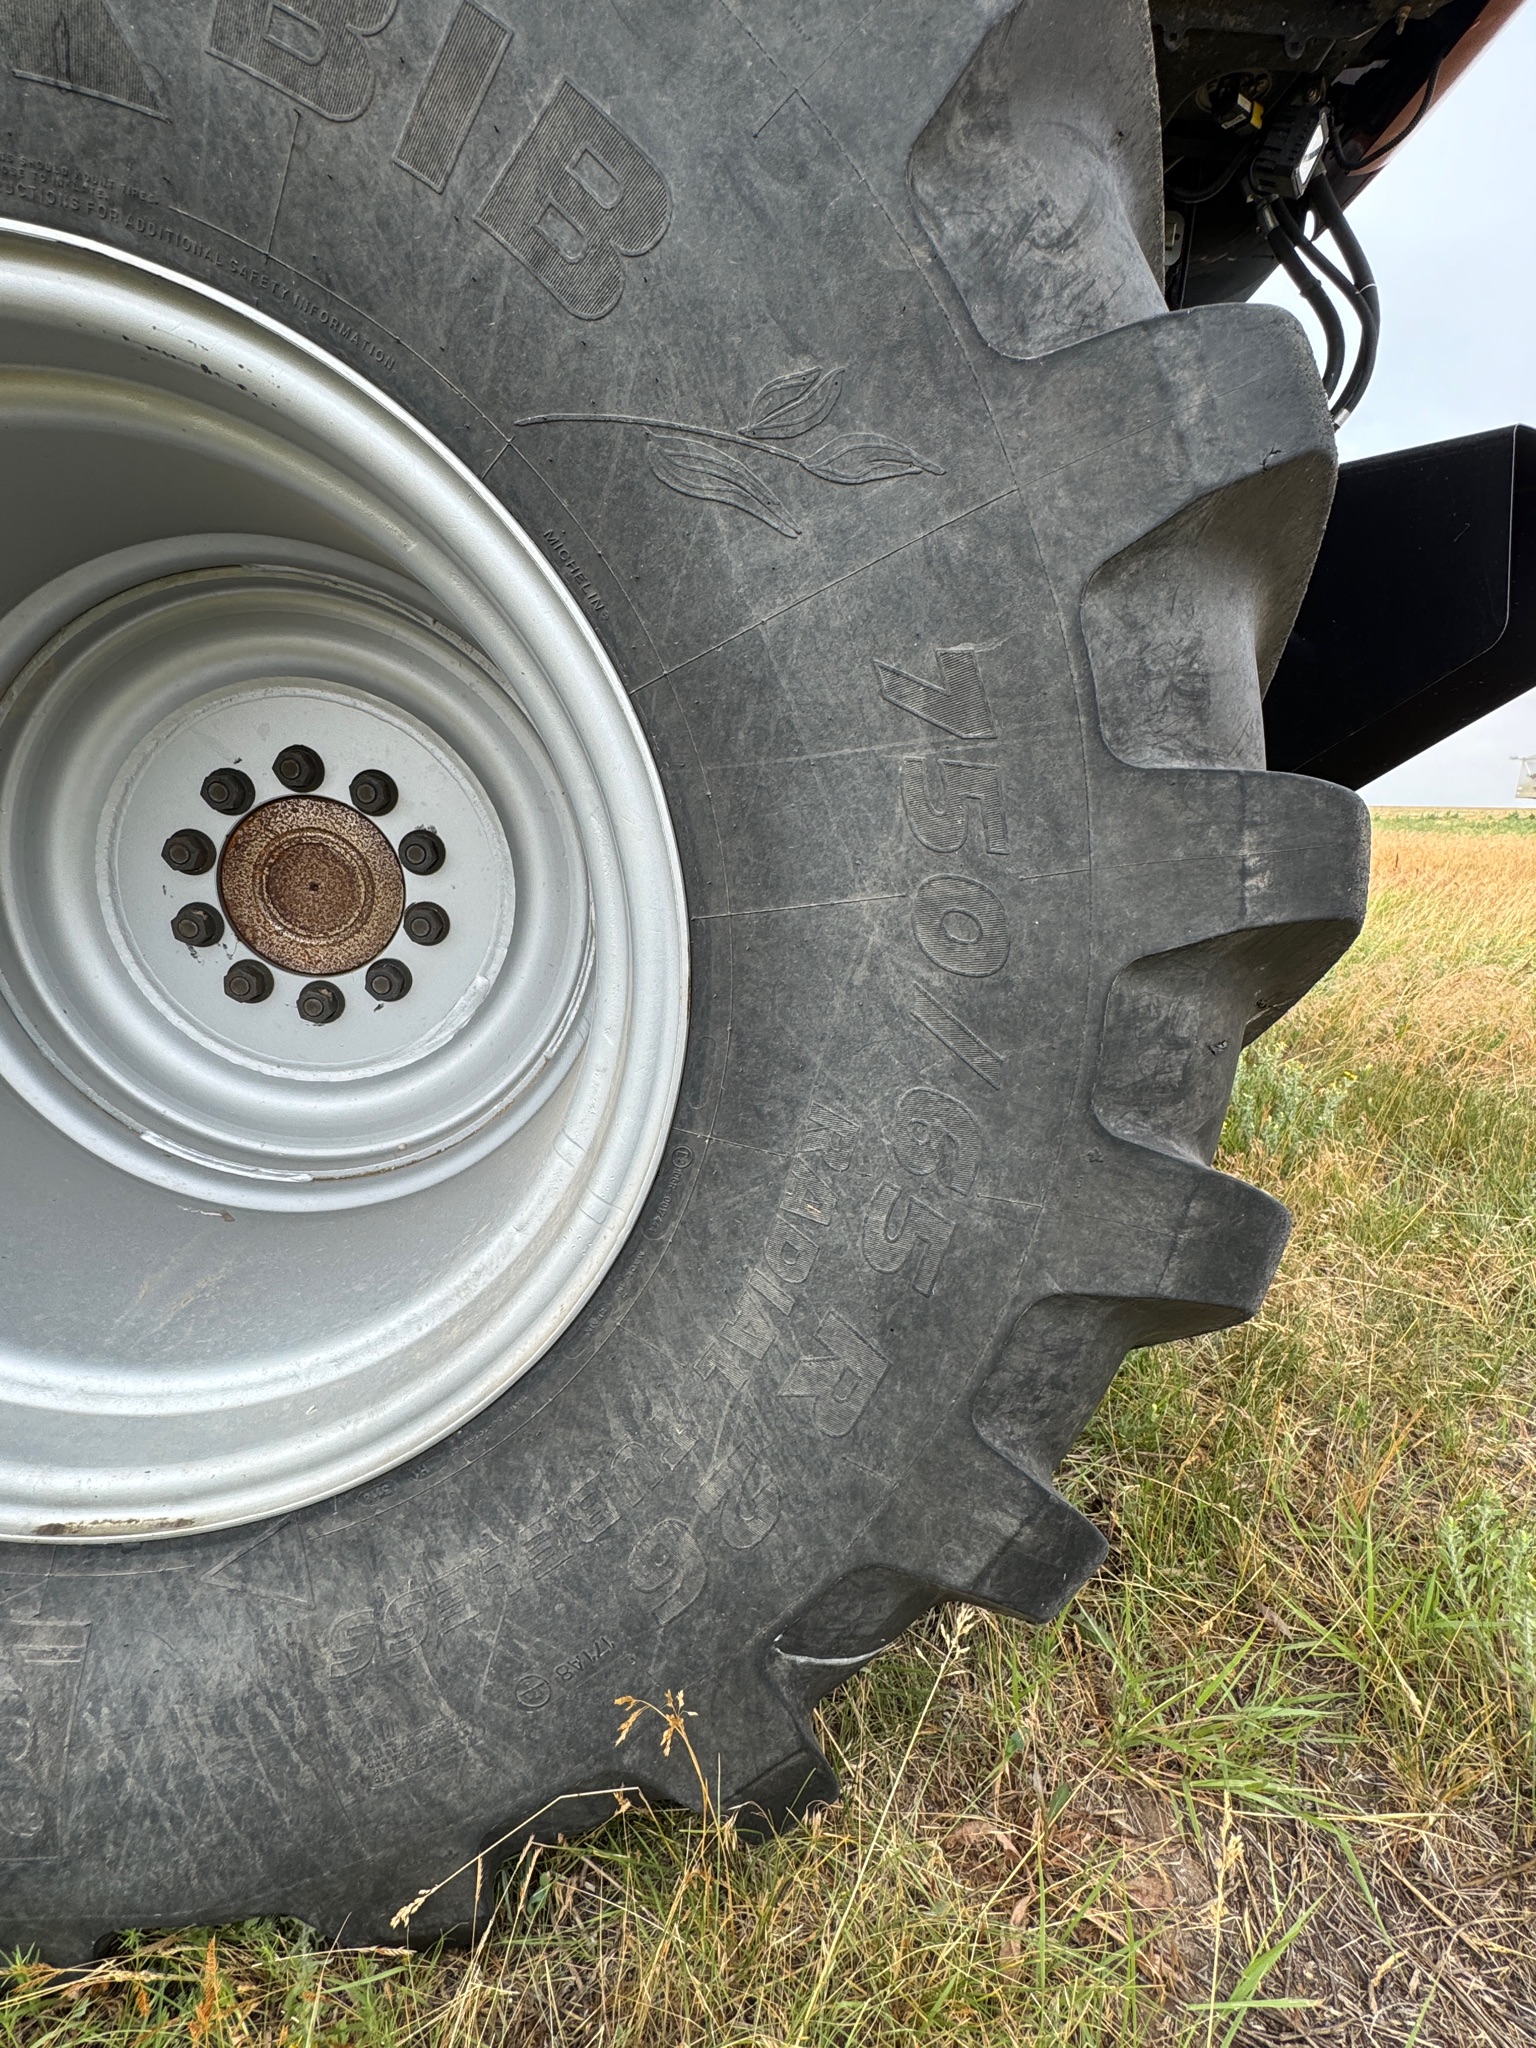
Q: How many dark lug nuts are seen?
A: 10